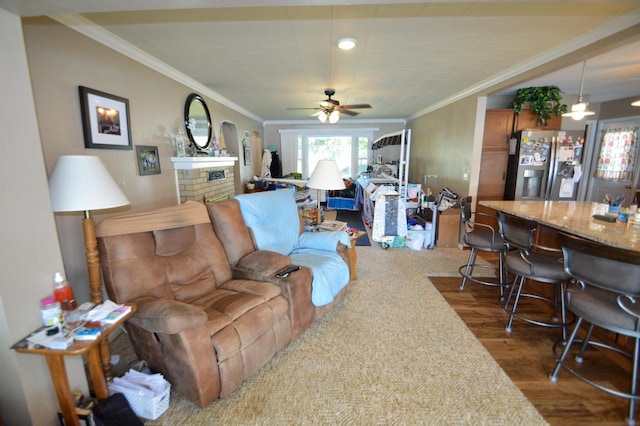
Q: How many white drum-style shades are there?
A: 2